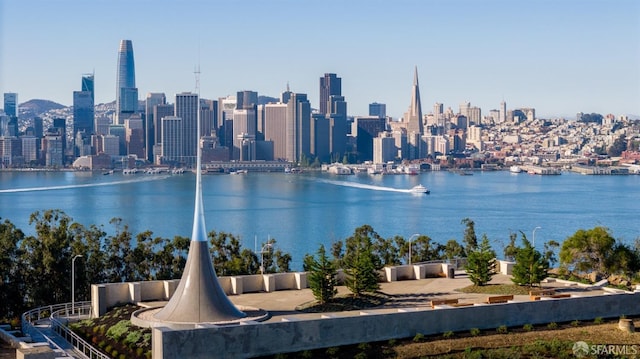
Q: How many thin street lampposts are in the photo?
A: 4